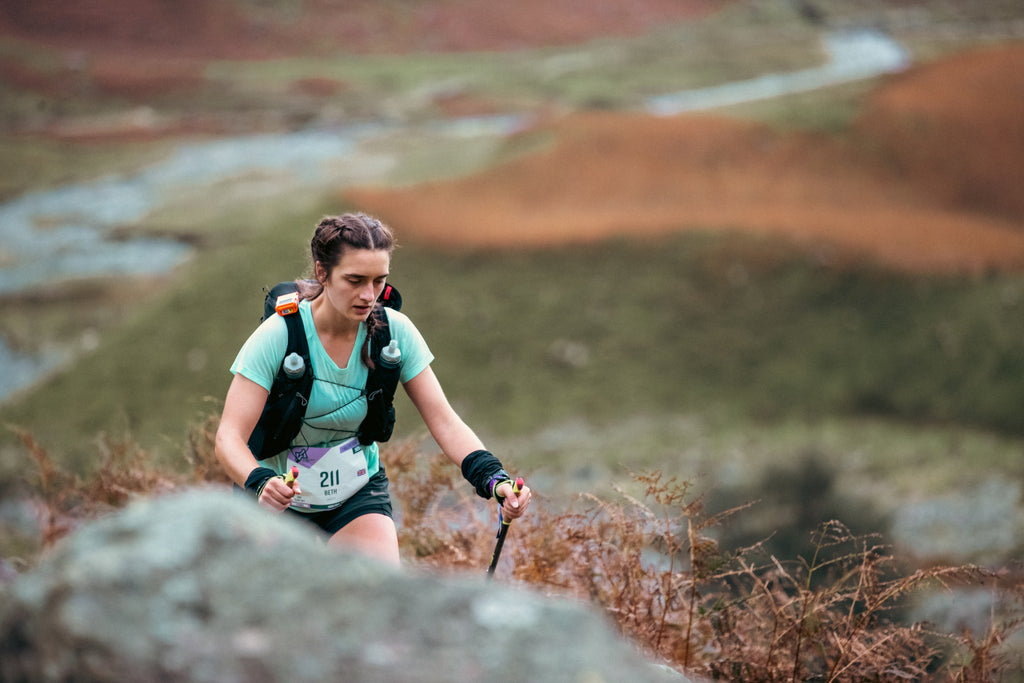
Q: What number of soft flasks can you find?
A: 2